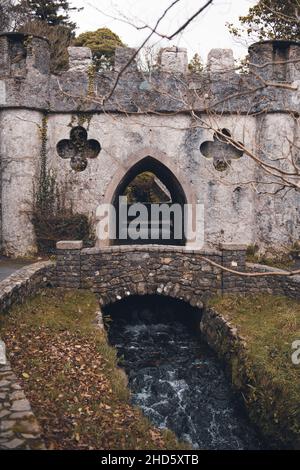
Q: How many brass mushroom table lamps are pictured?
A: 0